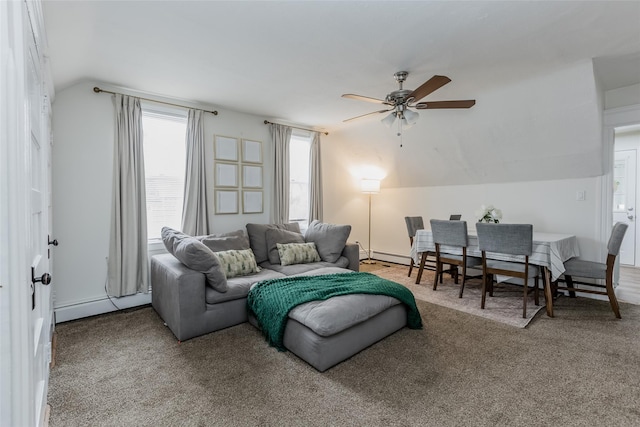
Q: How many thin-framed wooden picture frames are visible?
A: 6